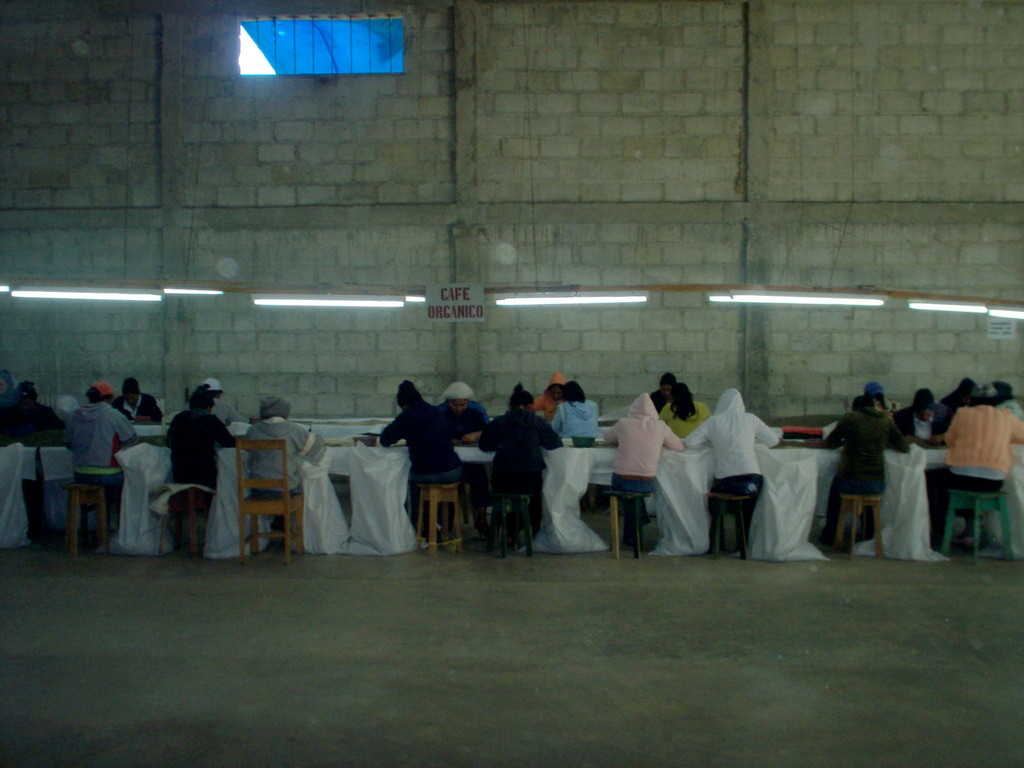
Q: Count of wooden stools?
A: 8